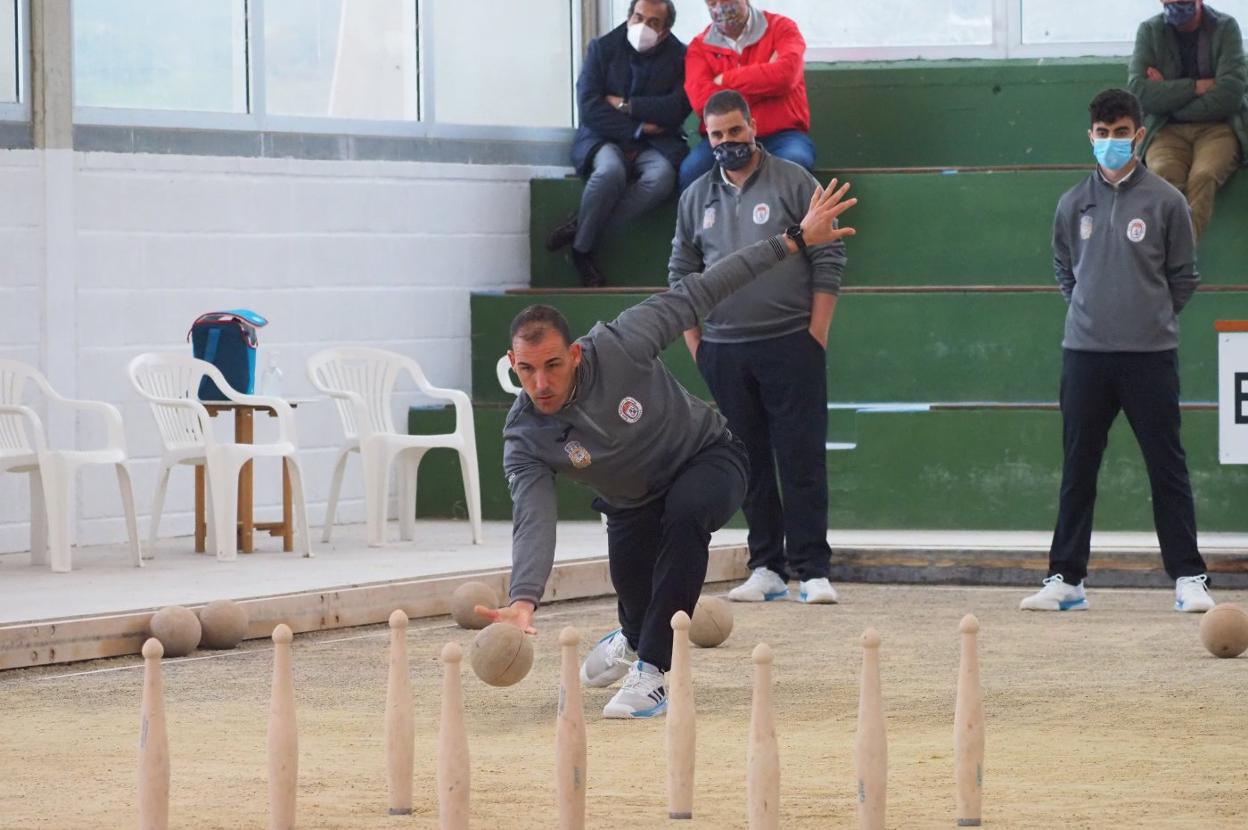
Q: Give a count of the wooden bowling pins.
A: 9